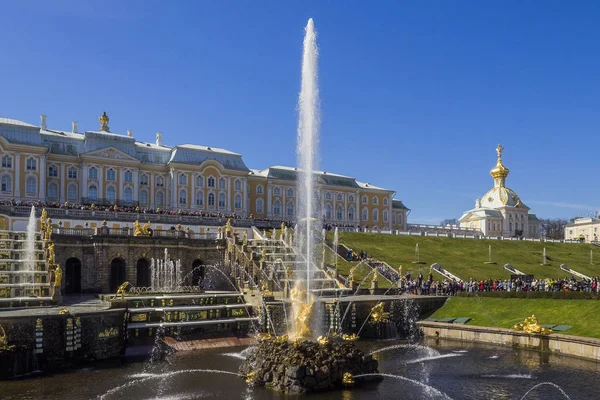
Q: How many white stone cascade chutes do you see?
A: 3